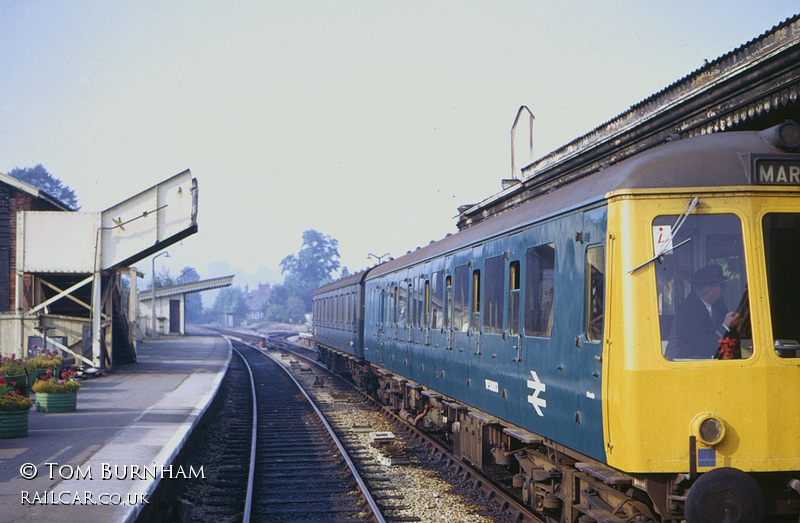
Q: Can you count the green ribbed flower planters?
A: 2